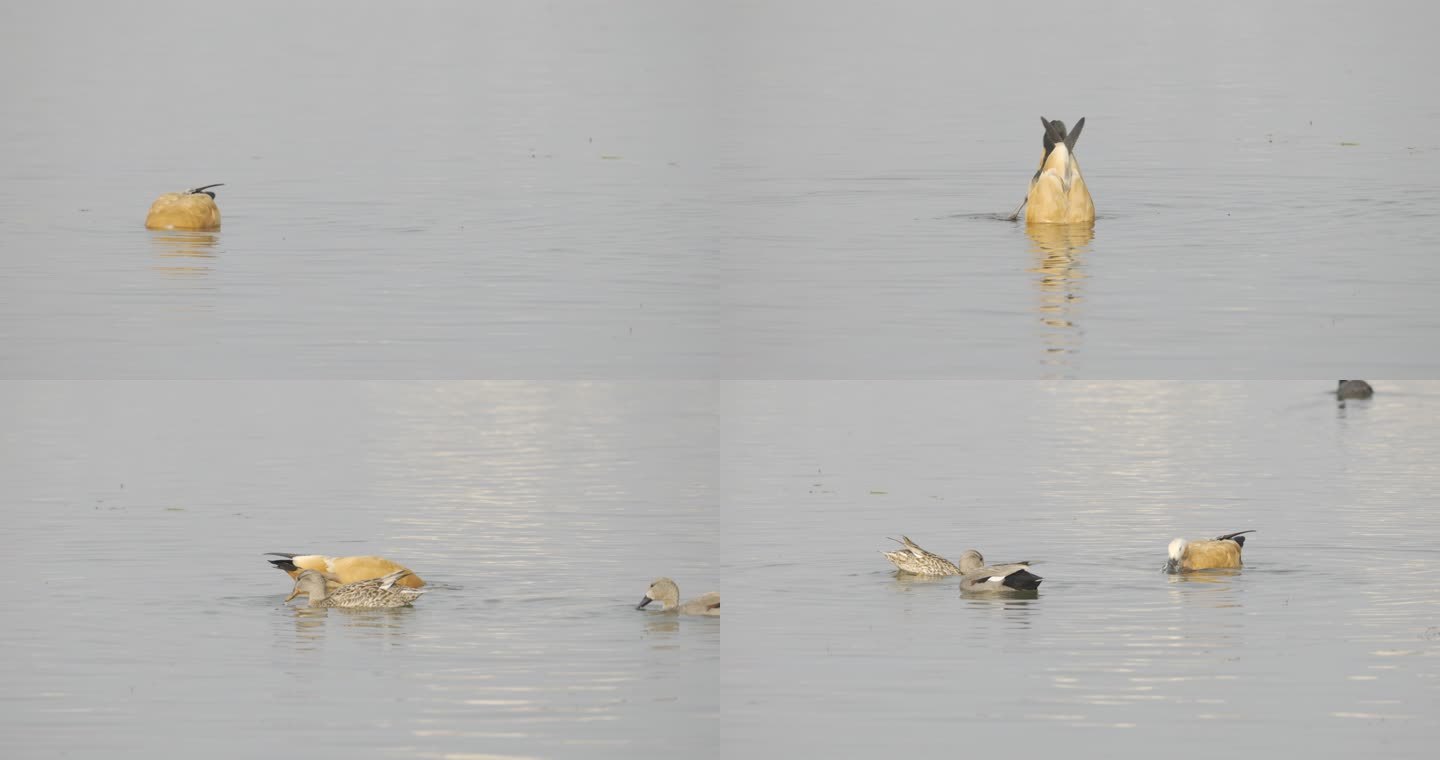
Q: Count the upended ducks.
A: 1